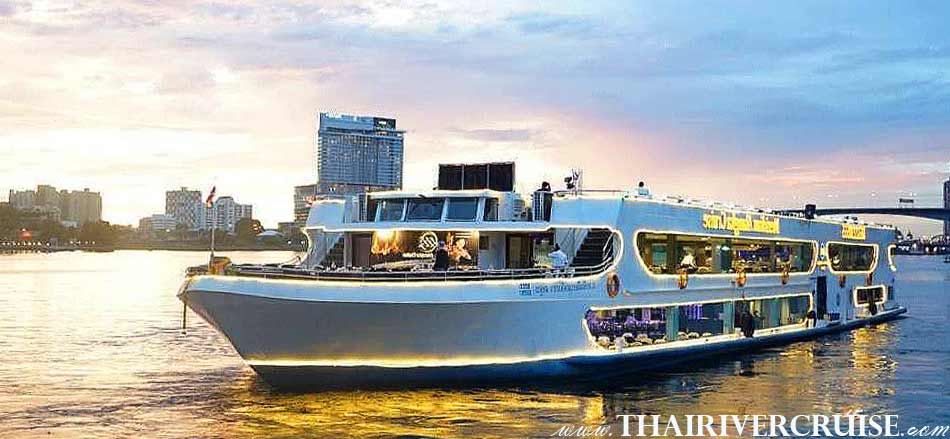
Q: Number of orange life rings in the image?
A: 6